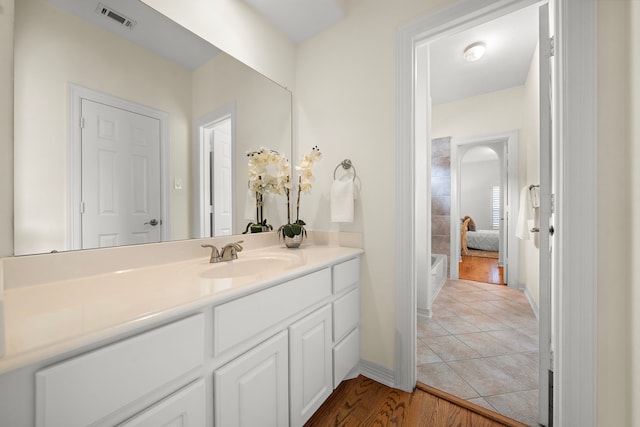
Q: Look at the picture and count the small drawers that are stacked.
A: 3